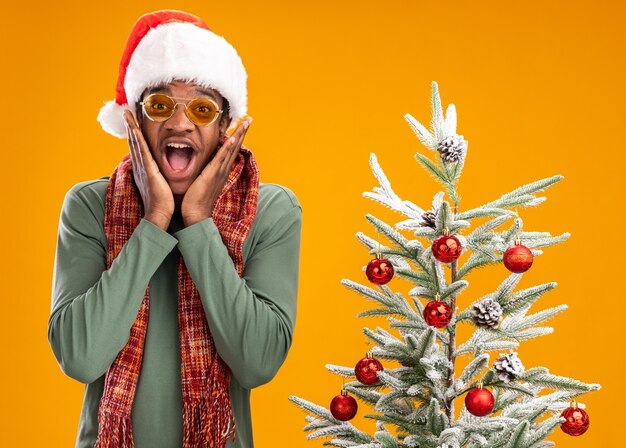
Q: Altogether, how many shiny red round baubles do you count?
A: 8